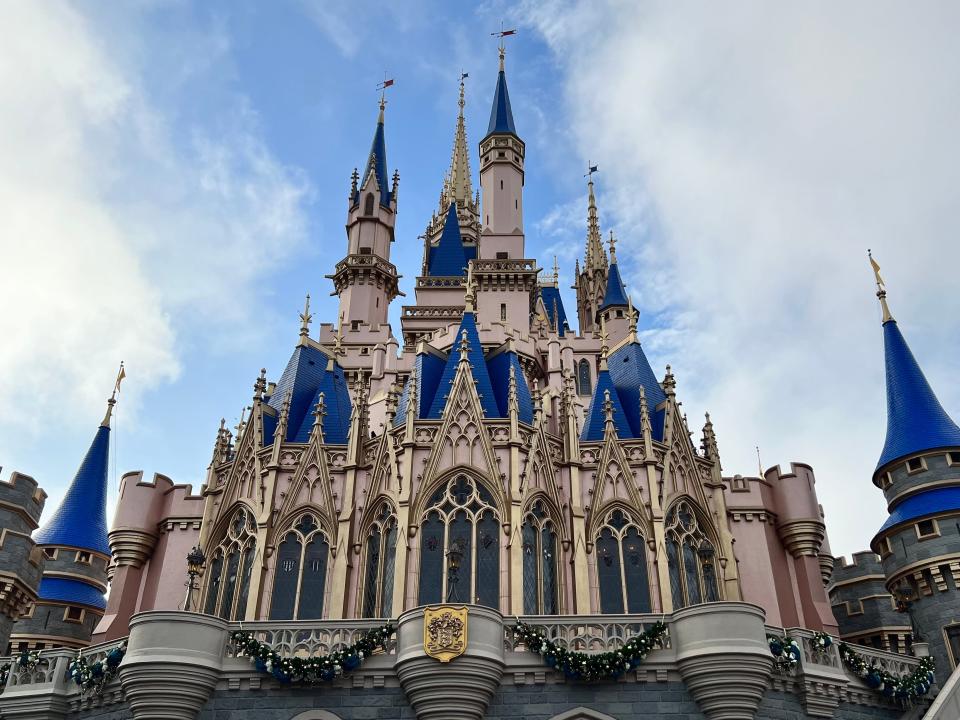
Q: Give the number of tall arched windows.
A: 7